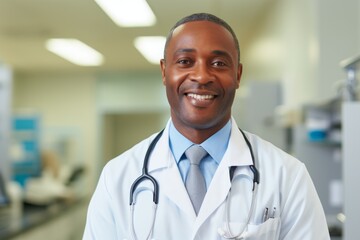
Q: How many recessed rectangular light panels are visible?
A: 3